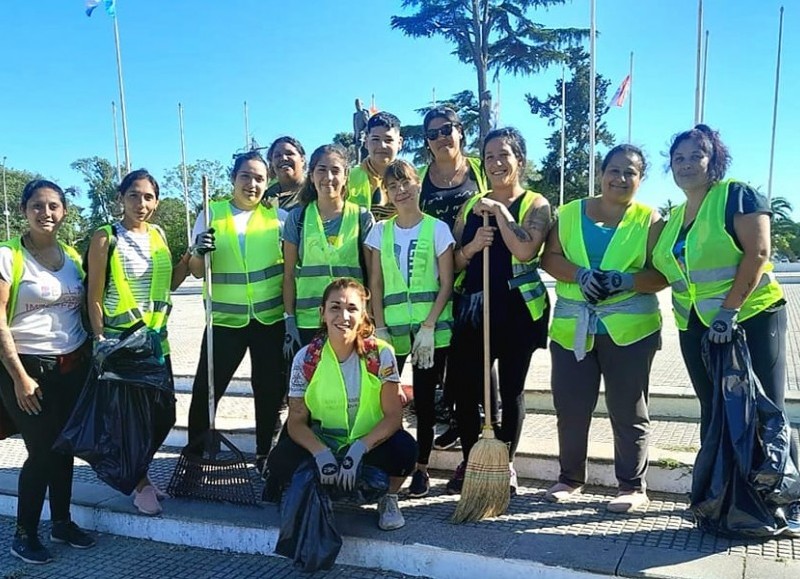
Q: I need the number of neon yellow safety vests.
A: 11